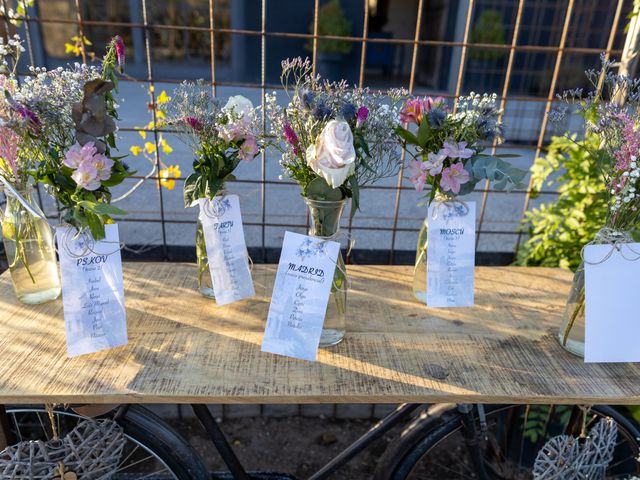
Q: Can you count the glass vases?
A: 6